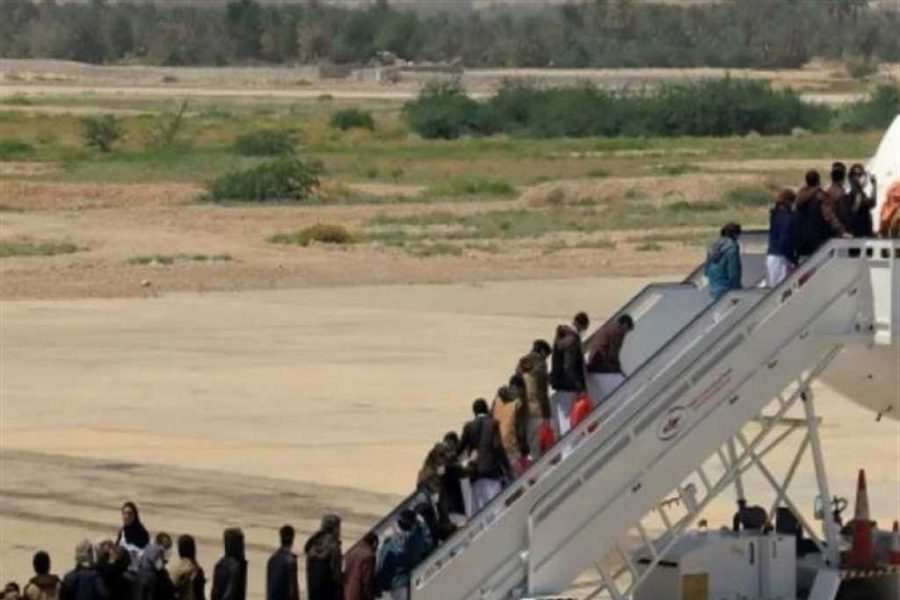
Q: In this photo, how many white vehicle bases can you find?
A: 1